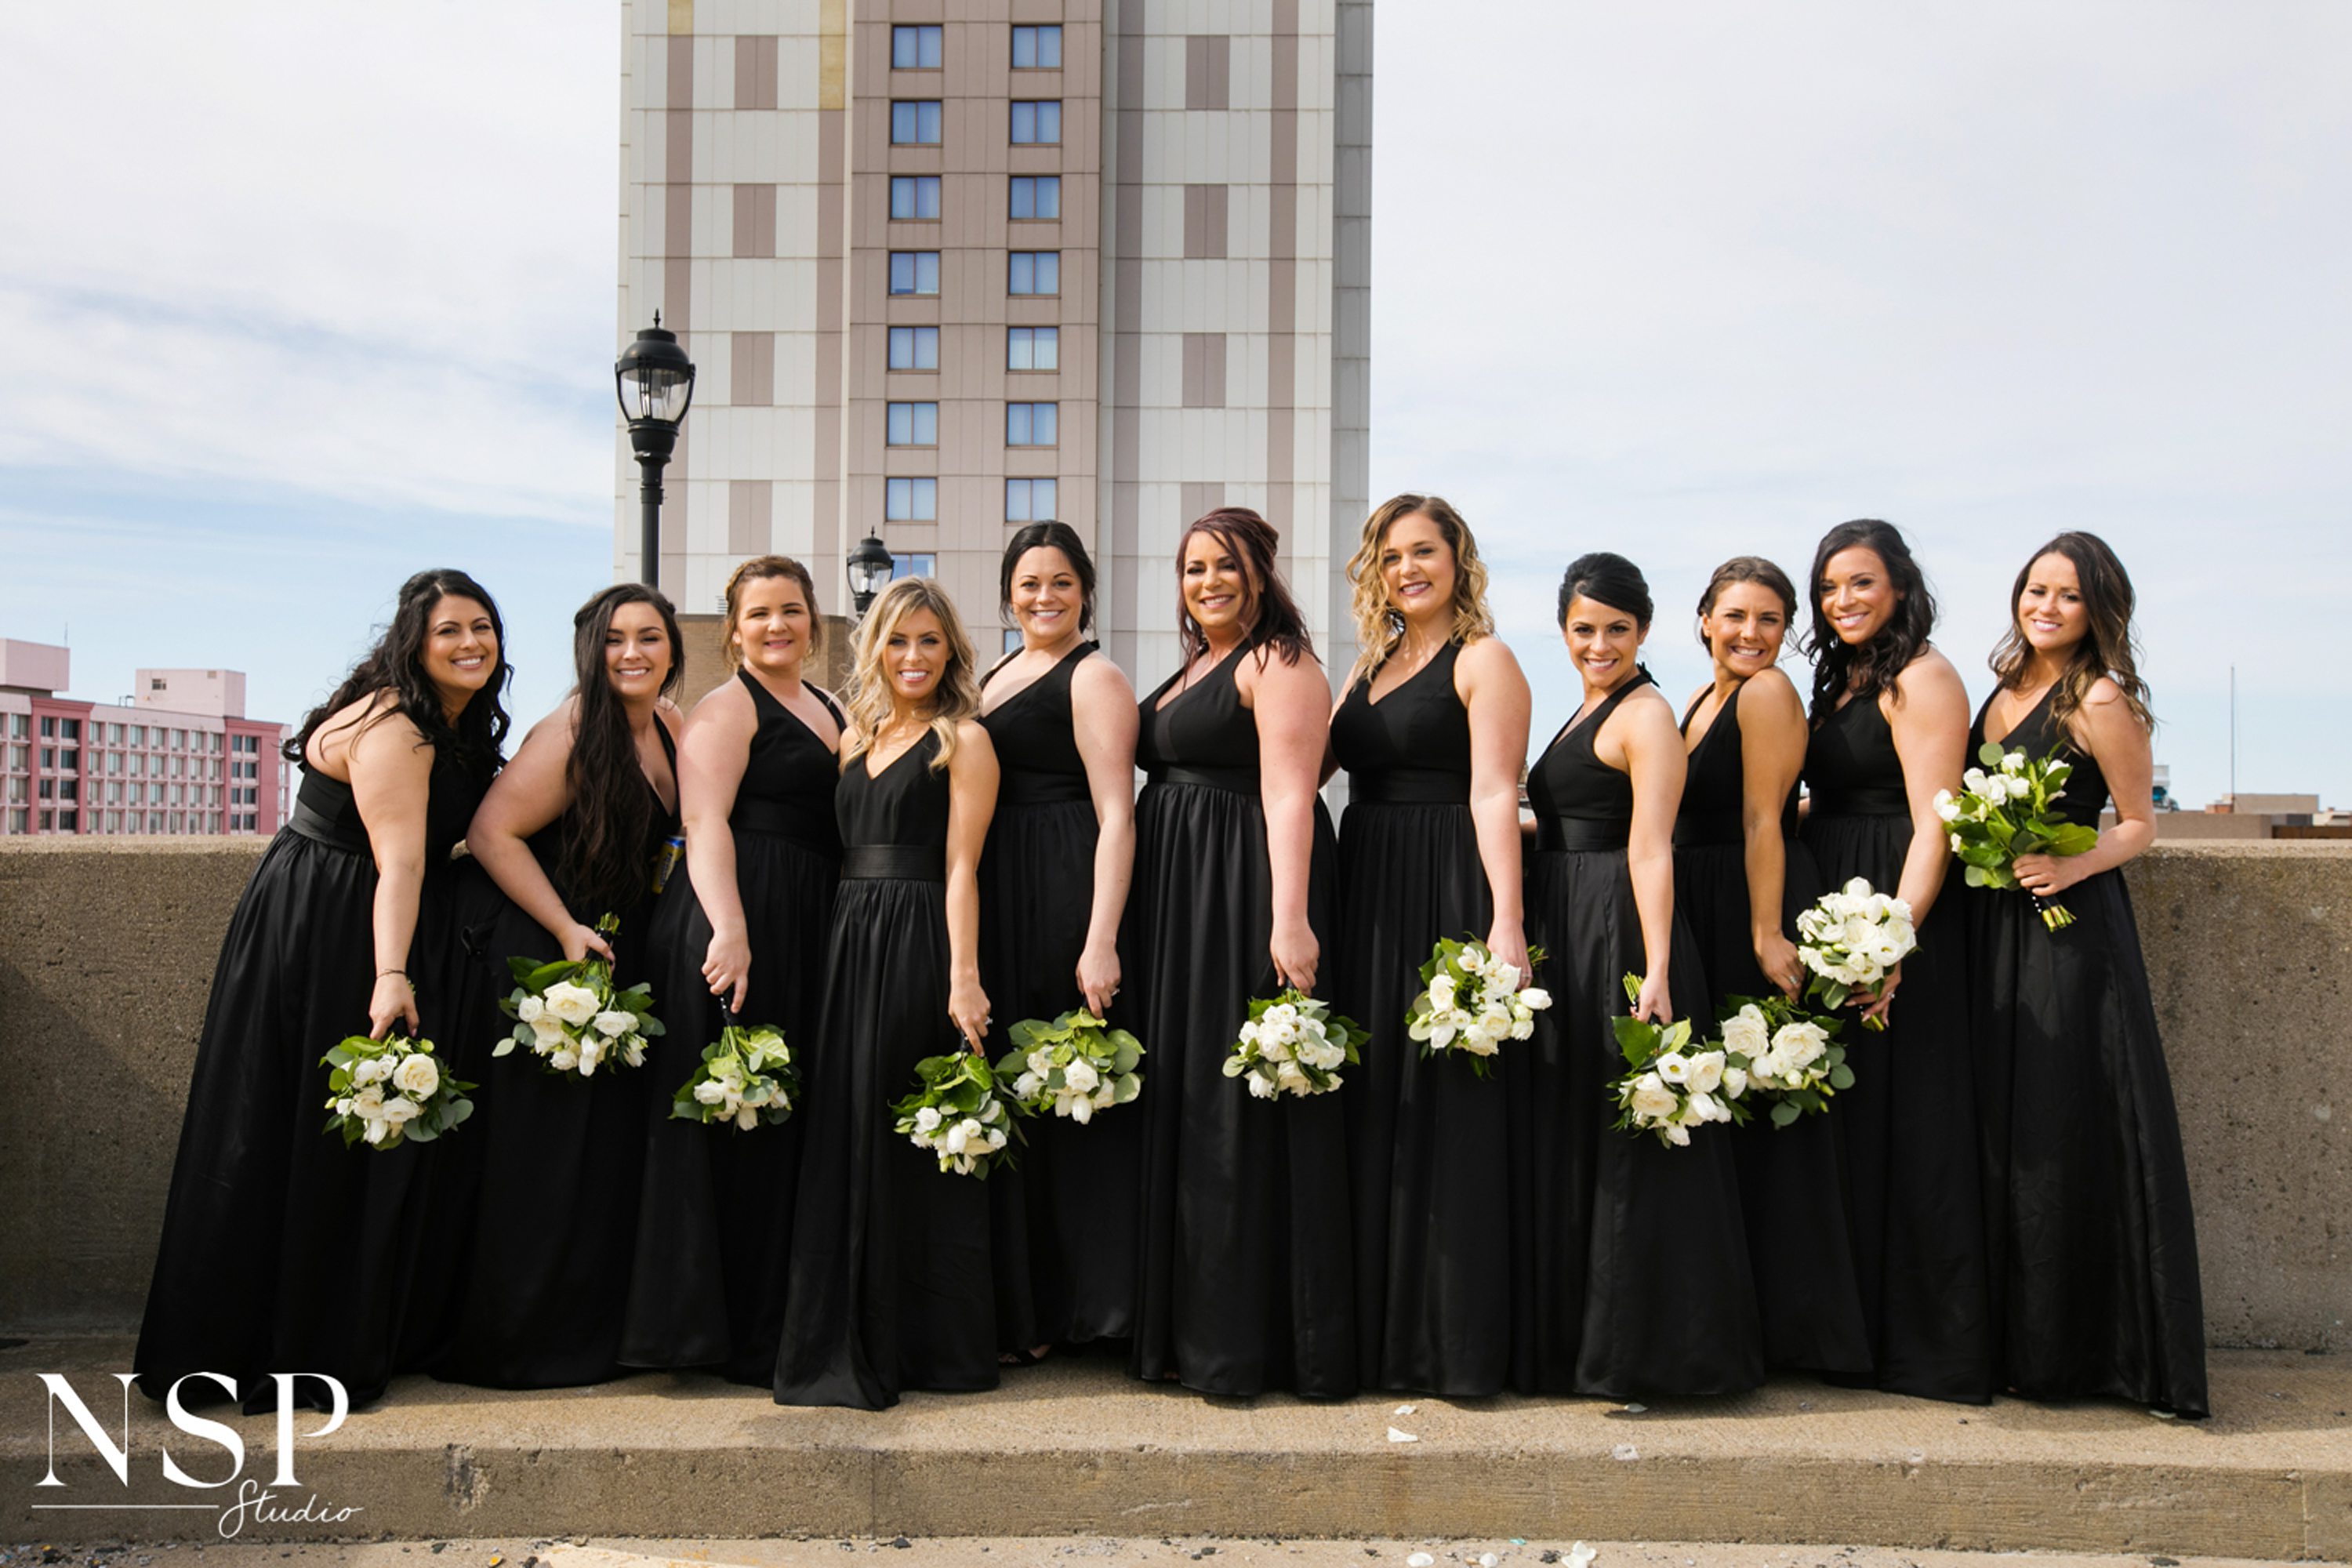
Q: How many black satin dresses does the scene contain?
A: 11